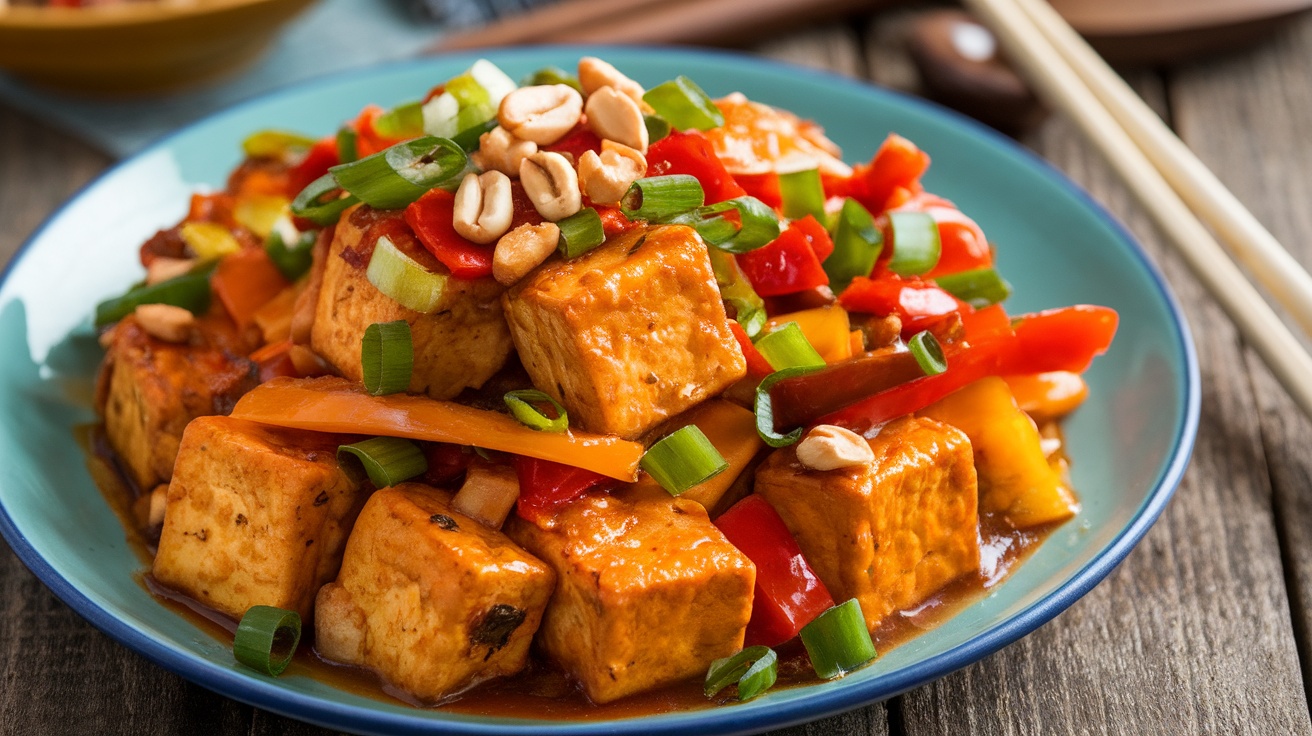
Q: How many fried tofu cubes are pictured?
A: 7